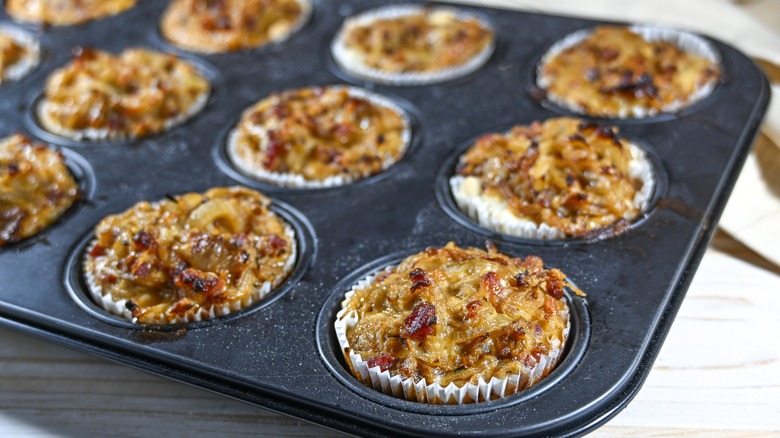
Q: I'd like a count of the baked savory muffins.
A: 11